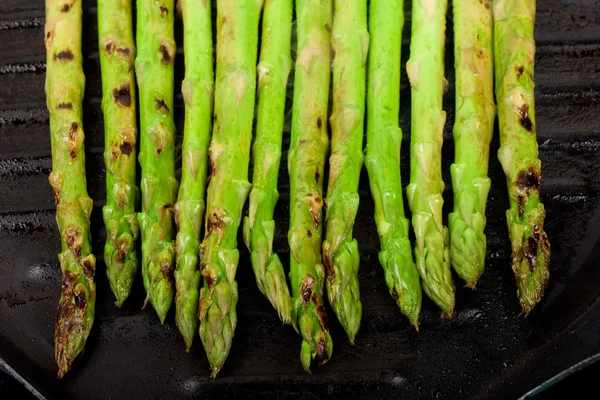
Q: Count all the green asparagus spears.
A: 12